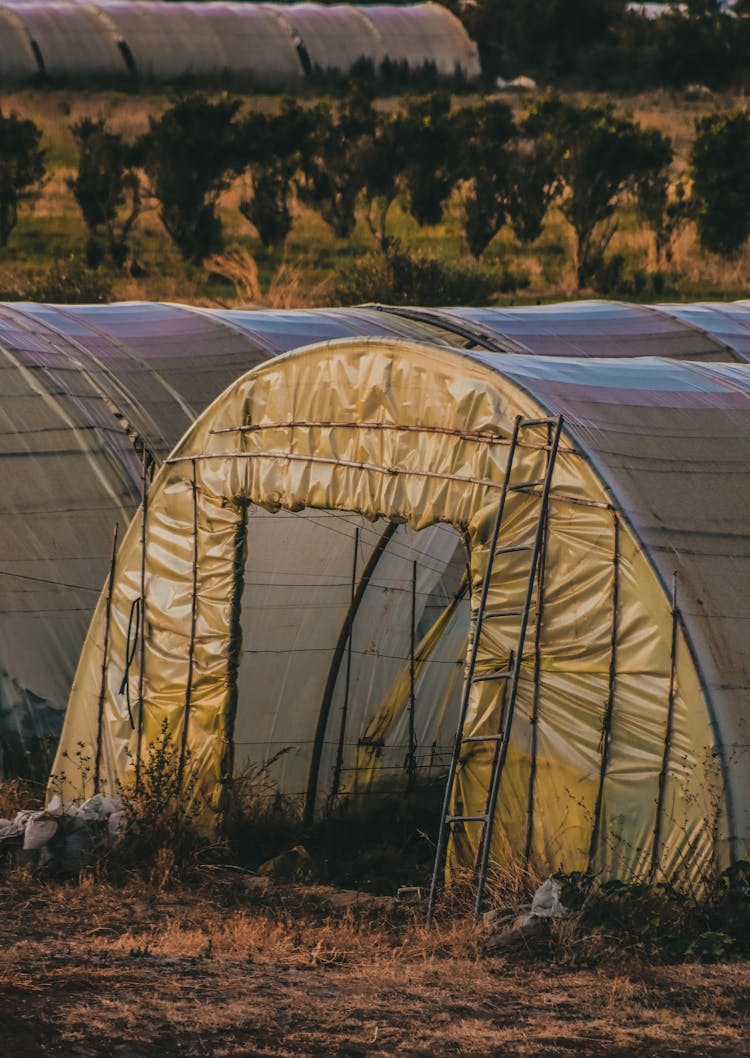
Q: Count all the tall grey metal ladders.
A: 1